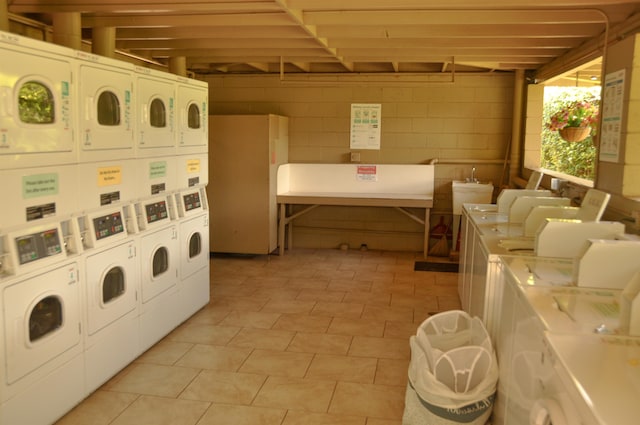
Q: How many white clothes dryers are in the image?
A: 8